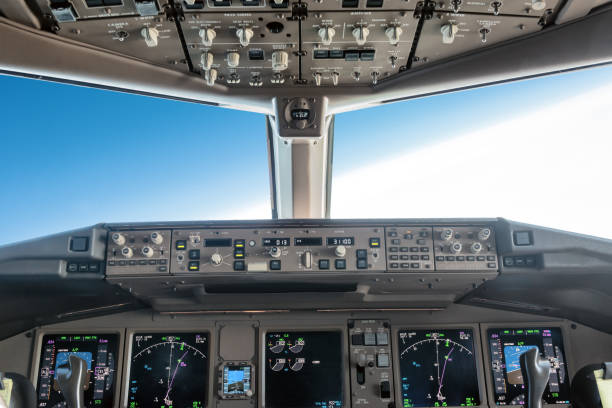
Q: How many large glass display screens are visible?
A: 5